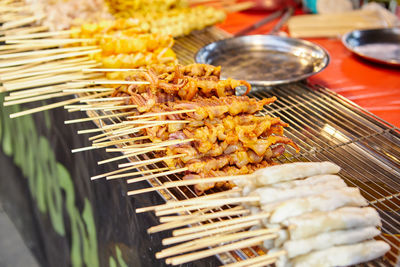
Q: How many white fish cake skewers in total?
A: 6